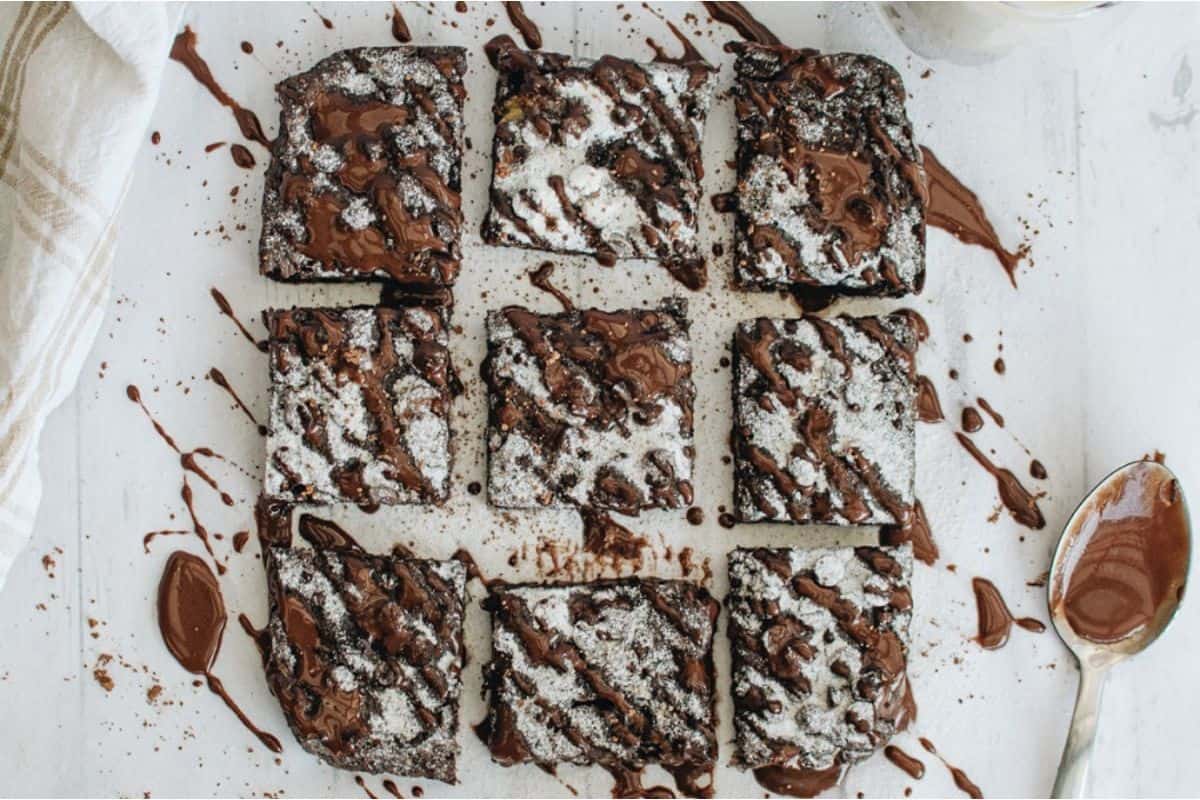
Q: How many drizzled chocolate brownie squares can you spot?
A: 9